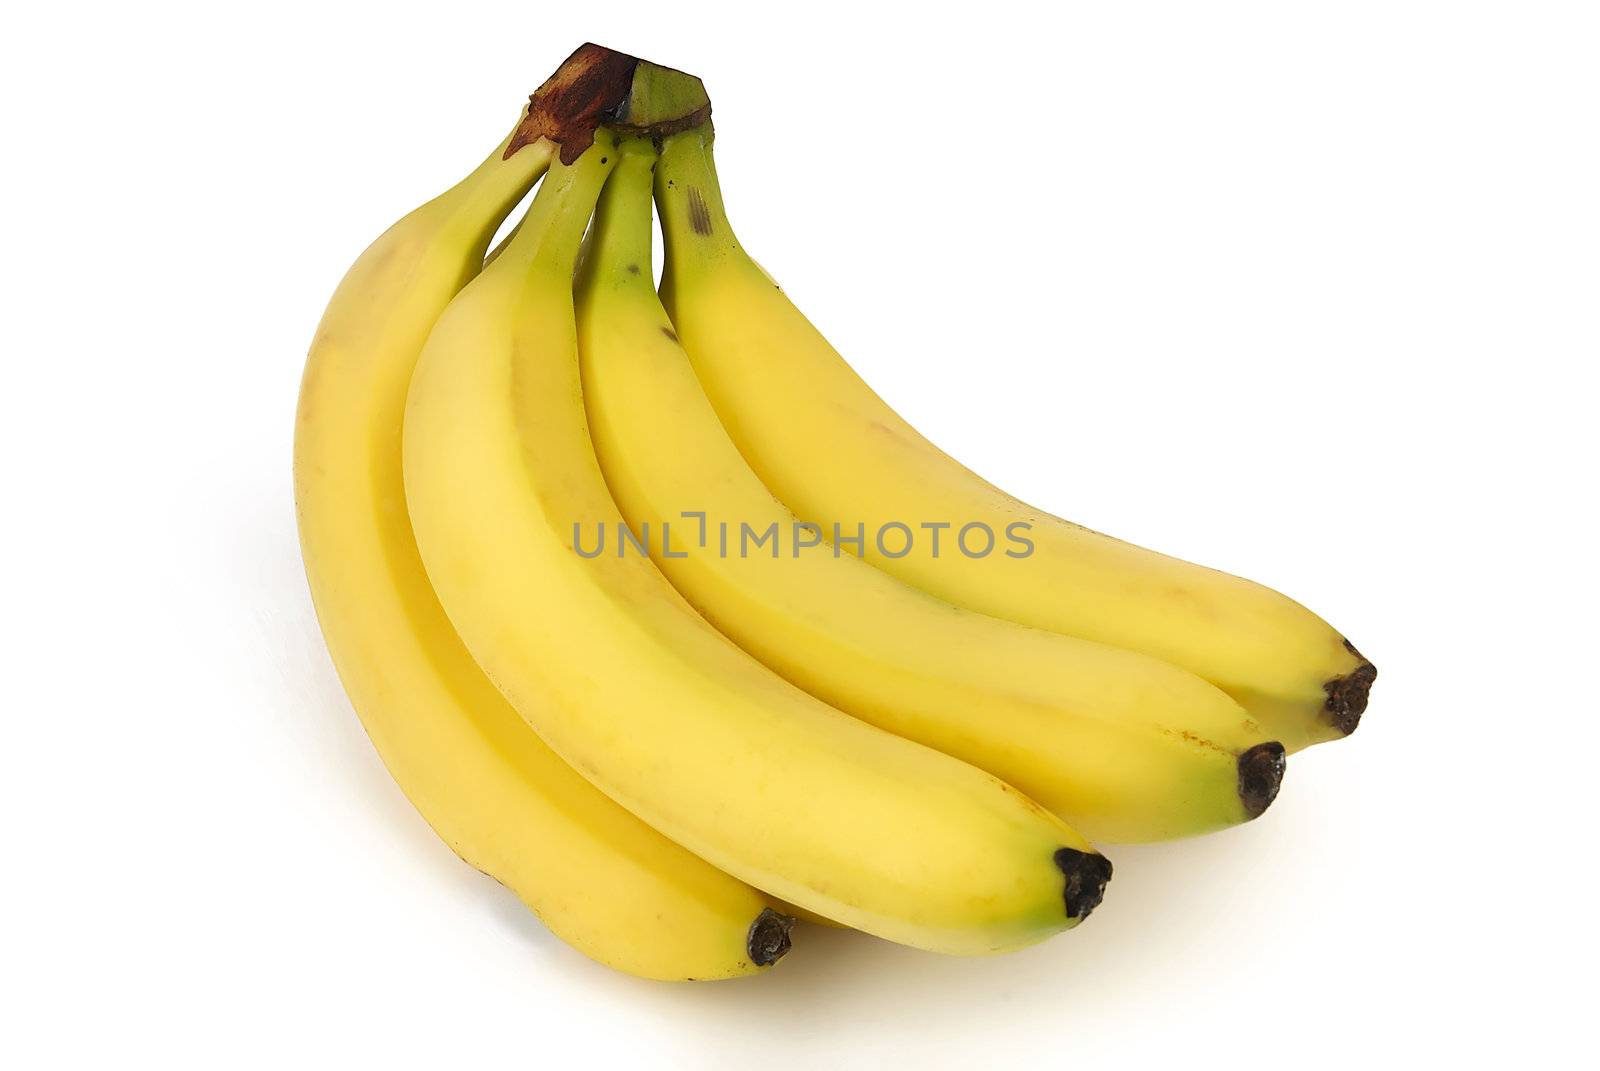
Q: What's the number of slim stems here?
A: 4